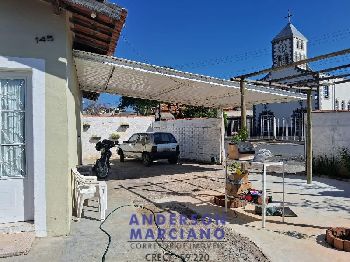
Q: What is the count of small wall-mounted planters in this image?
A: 4